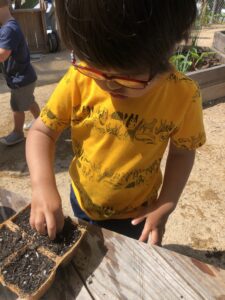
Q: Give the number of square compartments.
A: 4